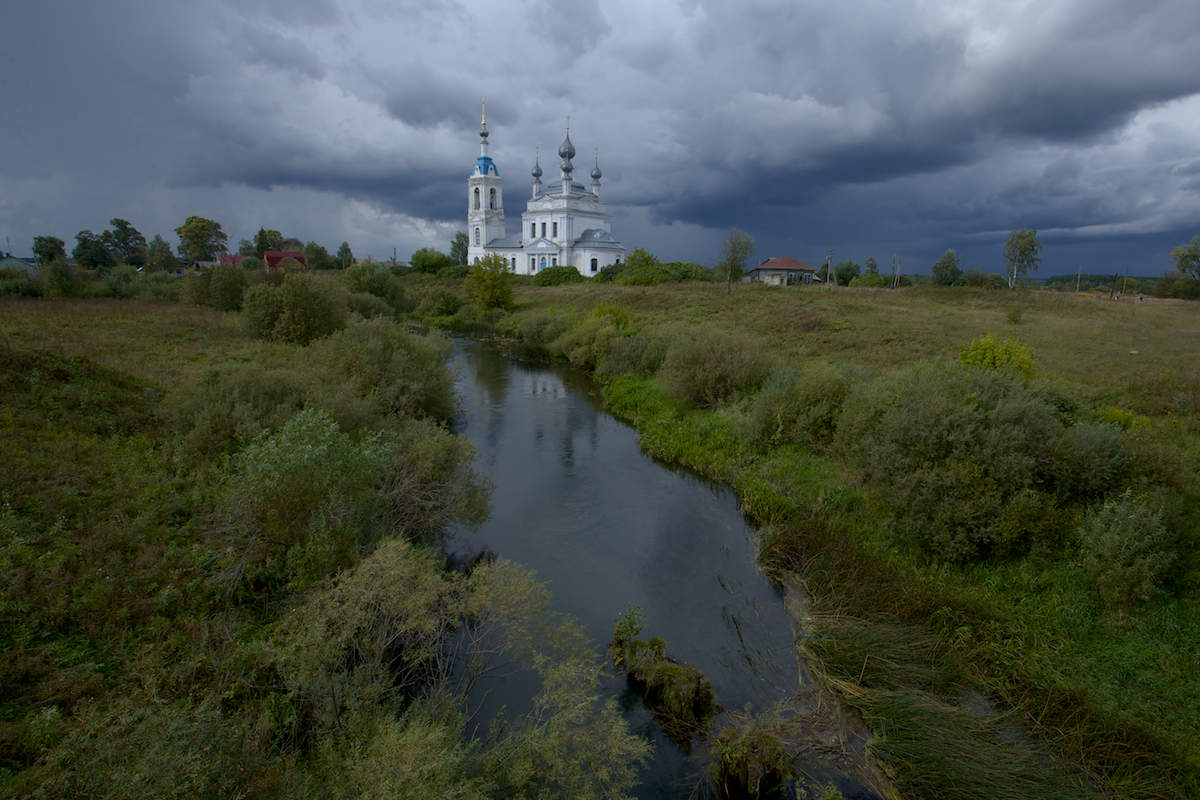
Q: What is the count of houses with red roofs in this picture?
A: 3